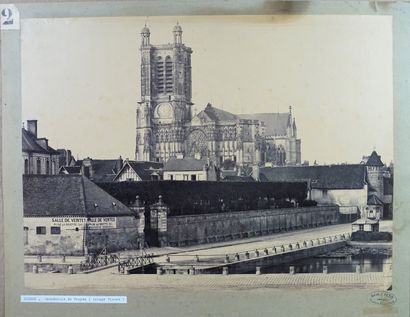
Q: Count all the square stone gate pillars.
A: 2